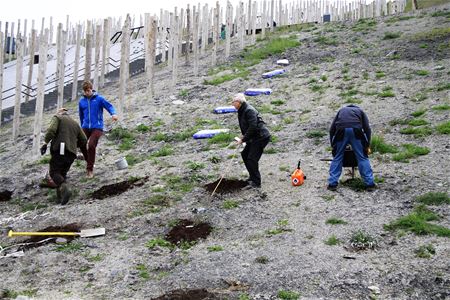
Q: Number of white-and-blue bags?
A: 5